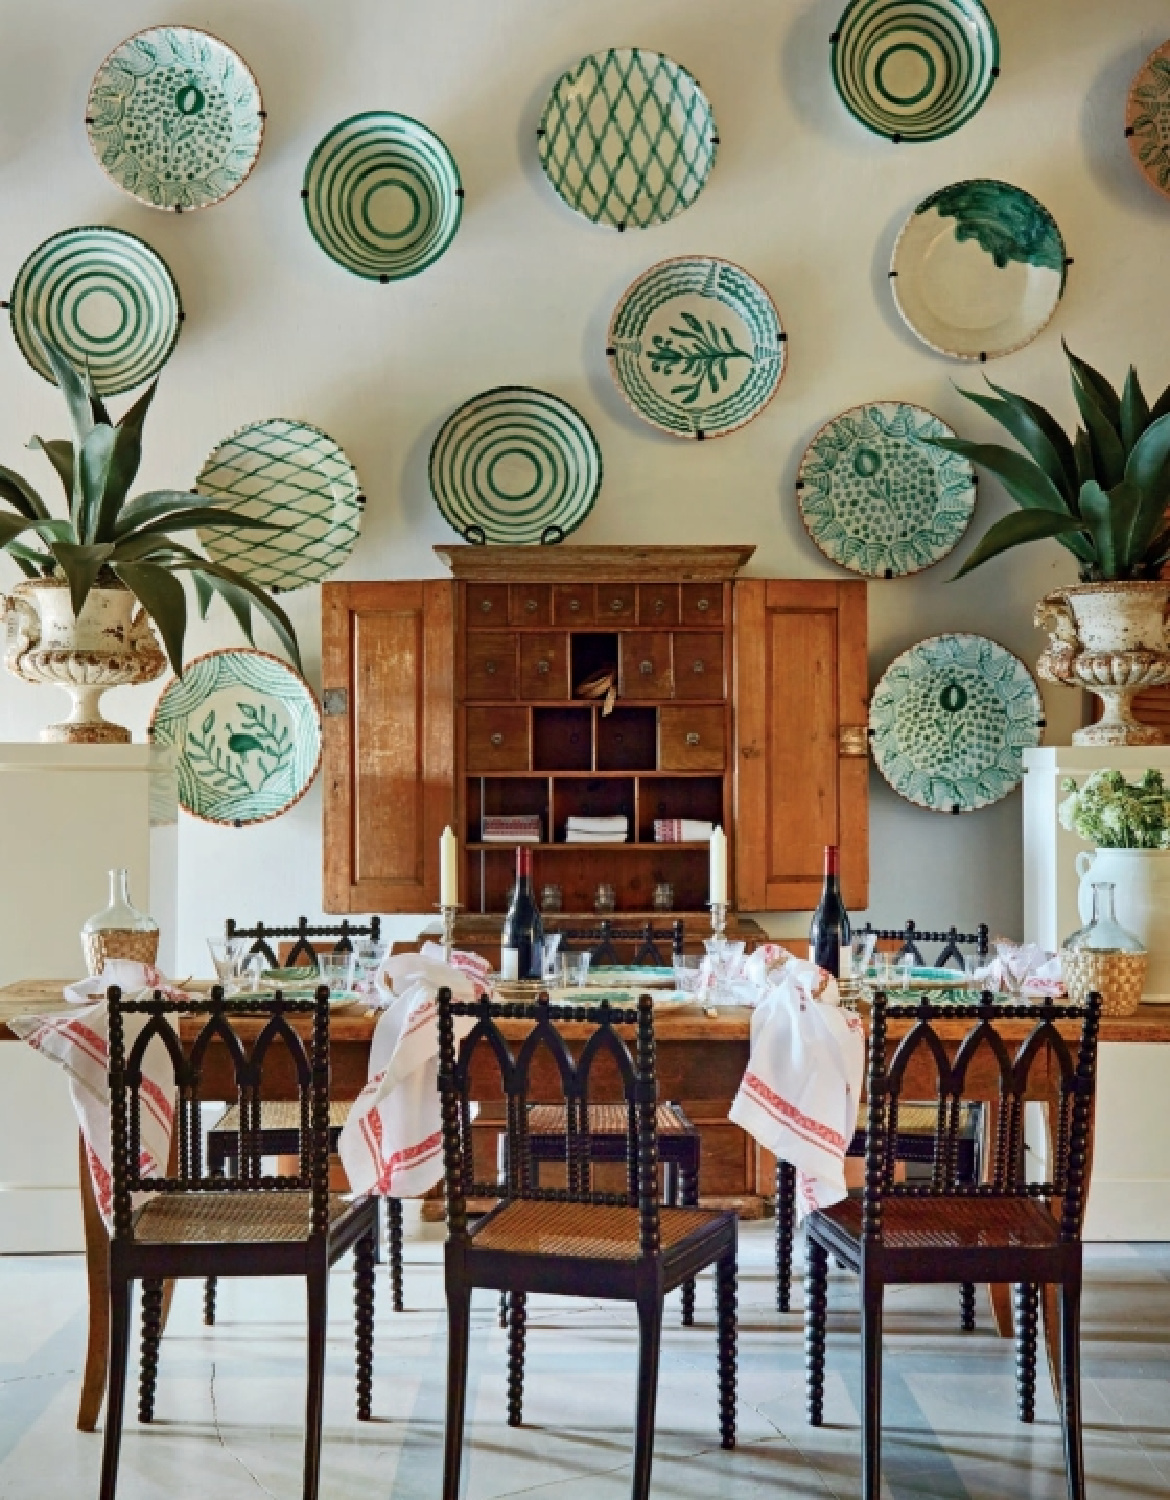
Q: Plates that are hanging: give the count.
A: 12